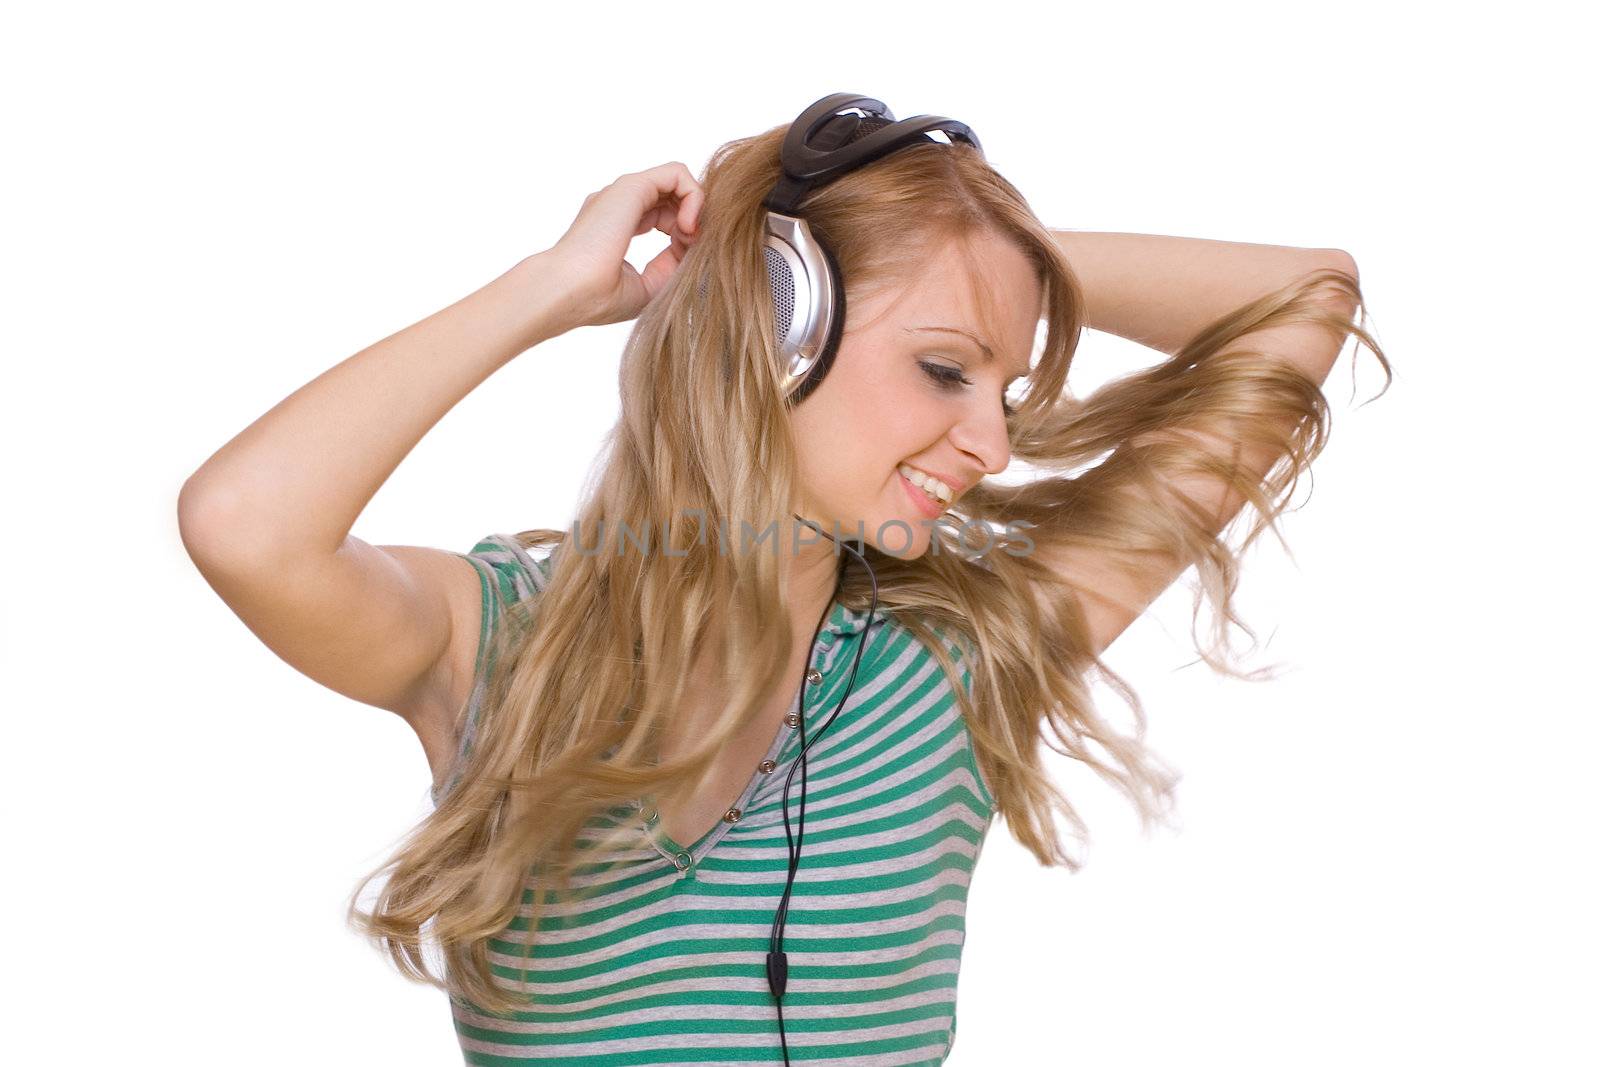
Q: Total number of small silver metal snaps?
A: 6